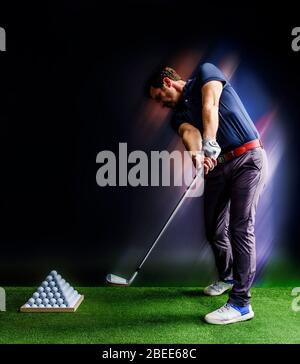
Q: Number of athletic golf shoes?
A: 2